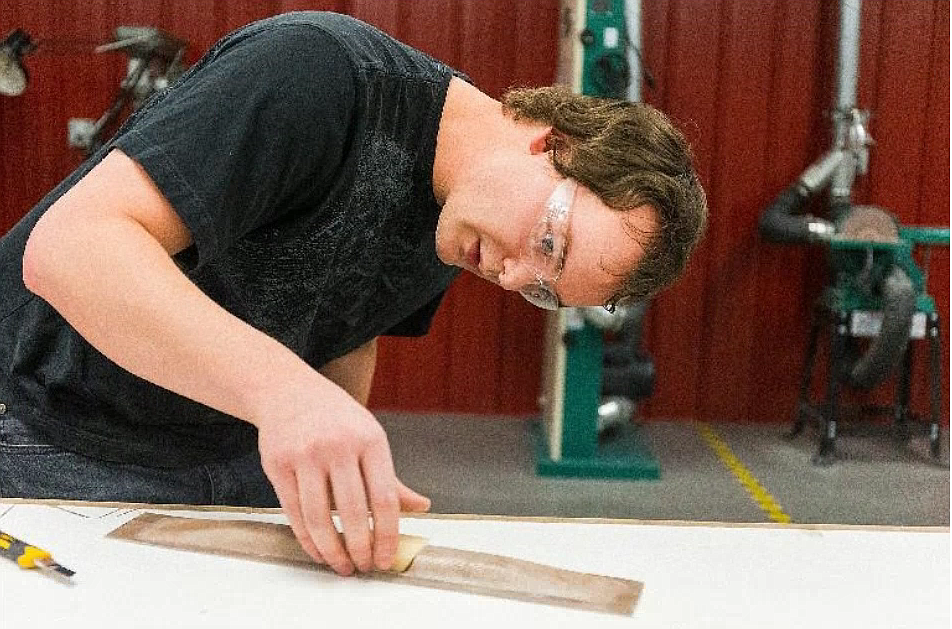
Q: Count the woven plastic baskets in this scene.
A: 0